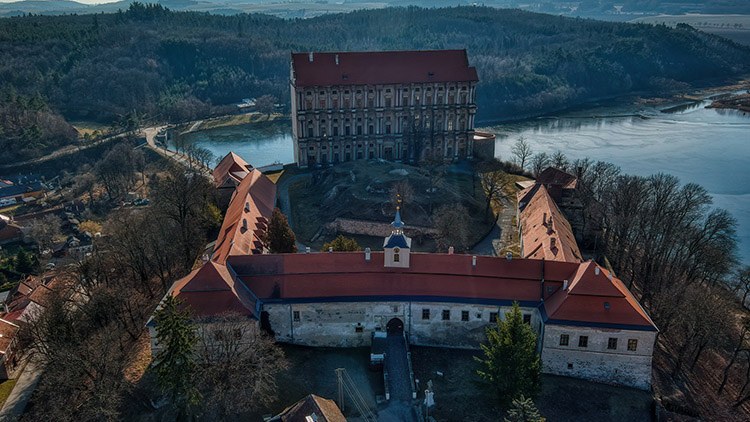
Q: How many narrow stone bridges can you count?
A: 1